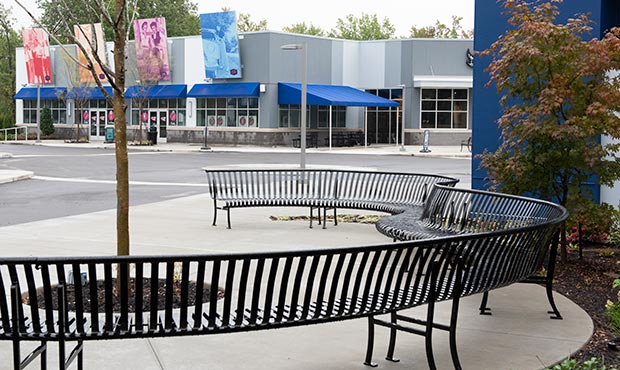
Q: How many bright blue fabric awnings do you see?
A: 5